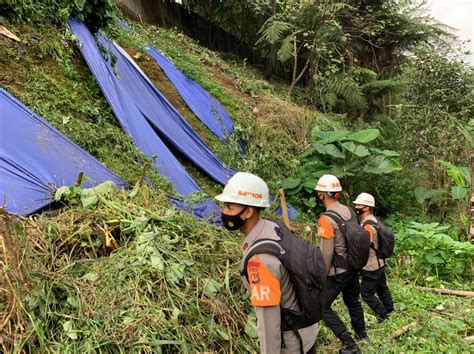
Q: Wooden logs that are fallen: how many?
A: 2